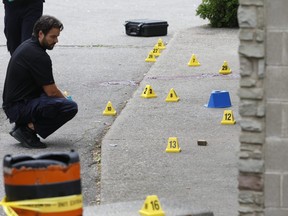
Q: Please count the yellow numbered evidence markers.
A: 11